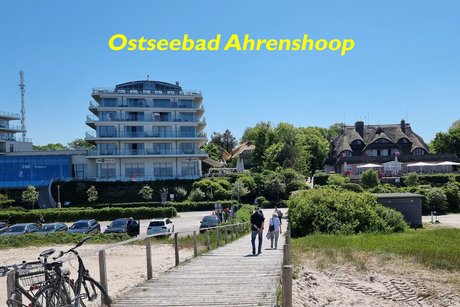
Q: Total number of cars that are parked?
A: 7